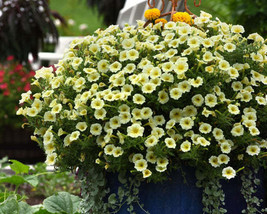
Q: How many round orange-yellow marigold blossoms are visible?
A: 3